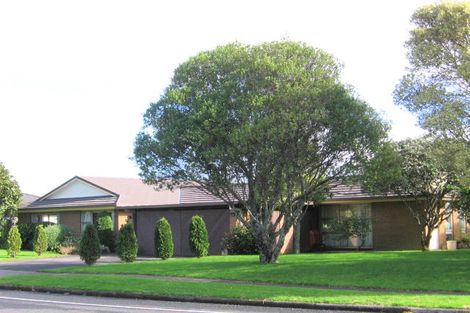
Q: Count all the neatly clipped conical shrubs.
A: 6